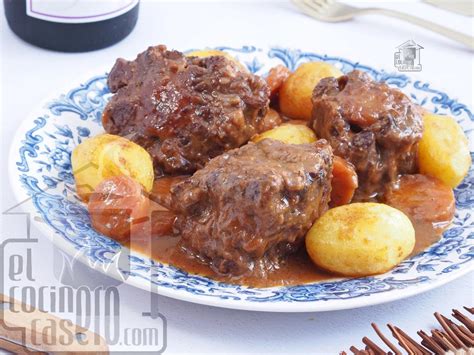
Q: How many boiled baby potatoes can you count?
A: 6